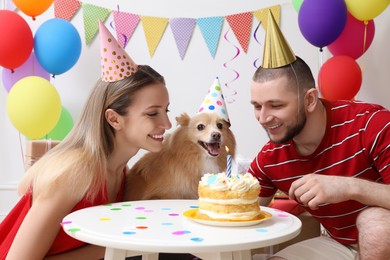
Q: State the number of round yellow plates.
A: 1